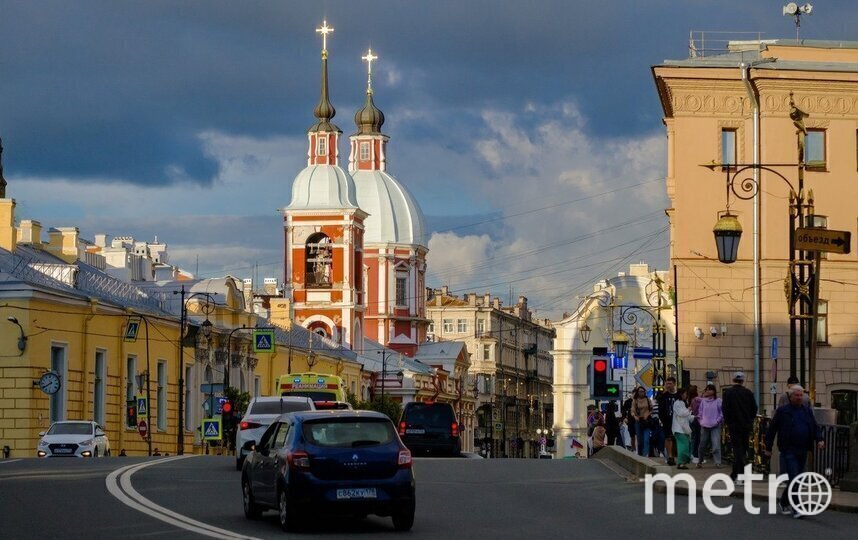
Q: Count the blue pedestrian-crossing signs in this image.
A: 4